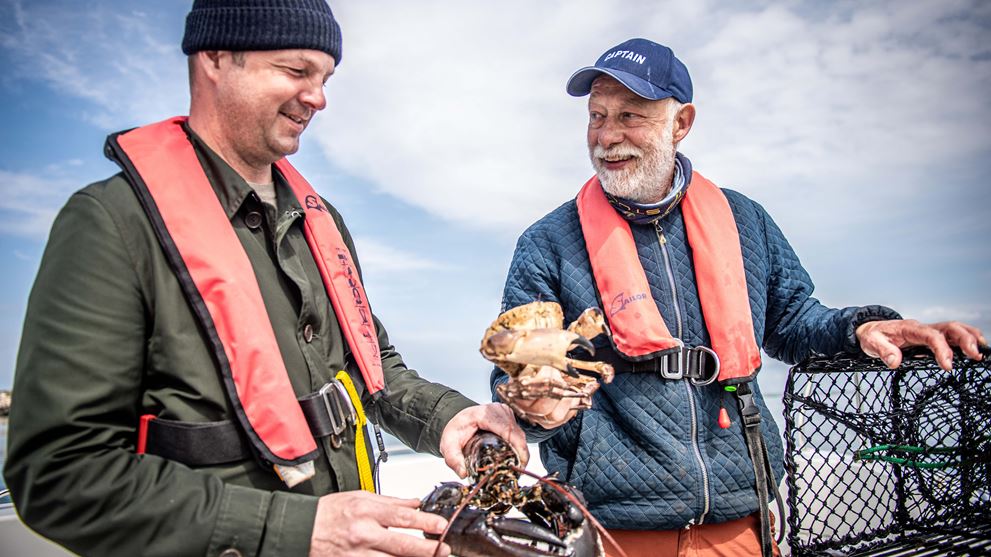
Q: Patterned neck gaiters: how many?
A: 1